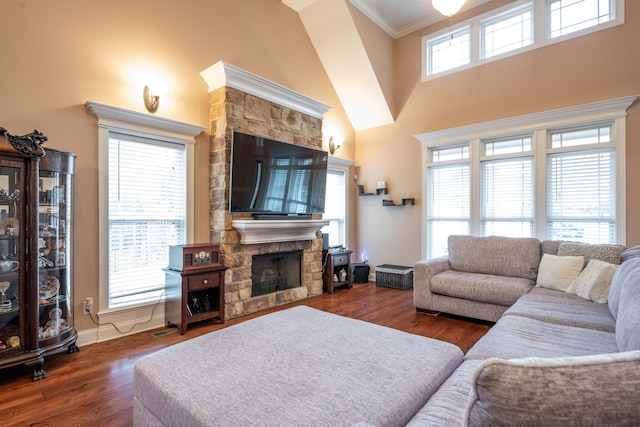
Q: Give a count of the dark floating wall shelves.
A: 2